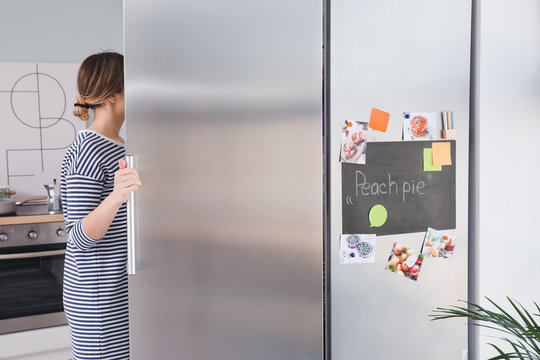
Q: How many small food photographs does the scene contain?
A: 5